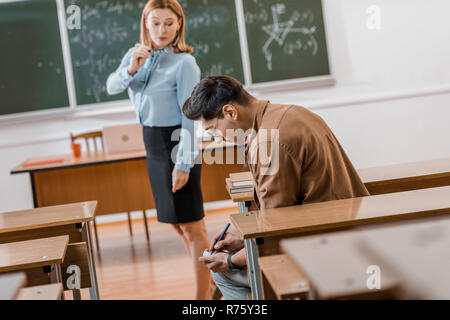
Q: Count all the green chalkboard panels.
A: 3